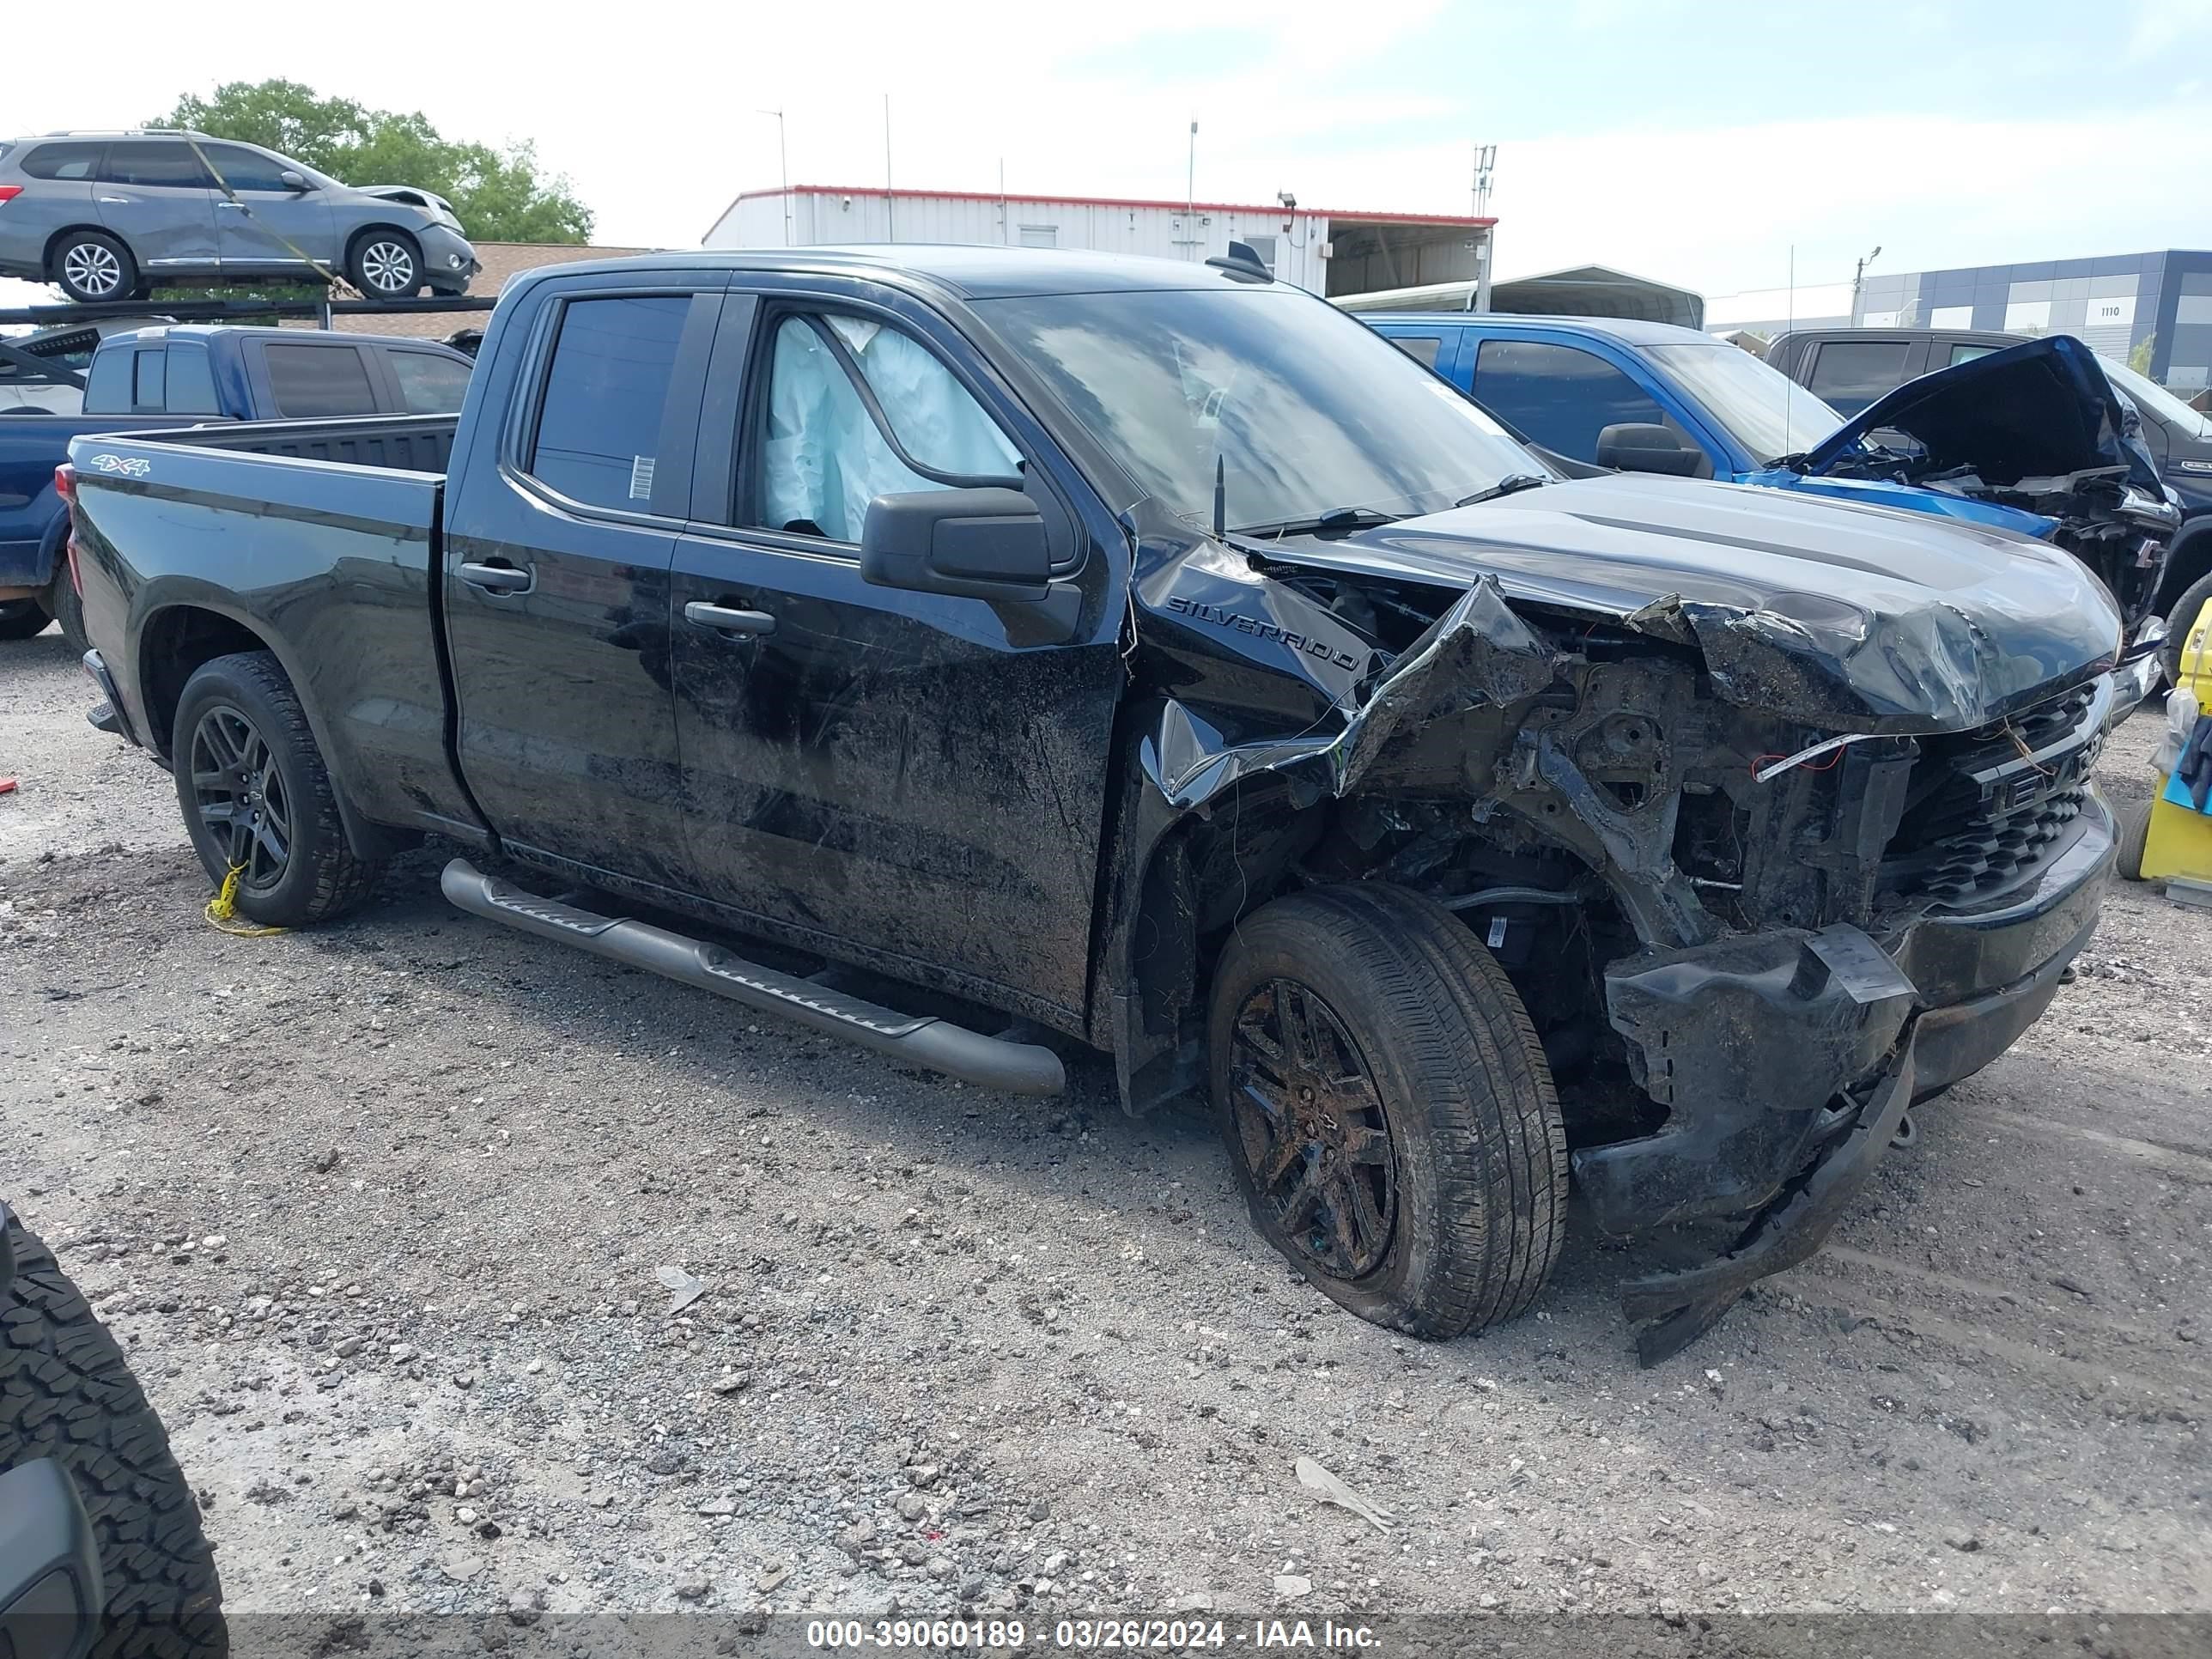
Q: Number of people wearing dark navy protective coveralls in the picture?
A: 0